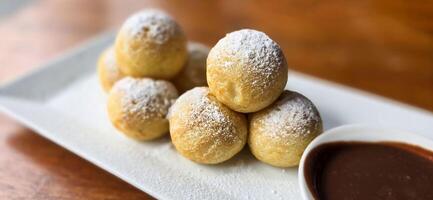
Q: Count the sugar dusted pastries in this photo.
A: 7